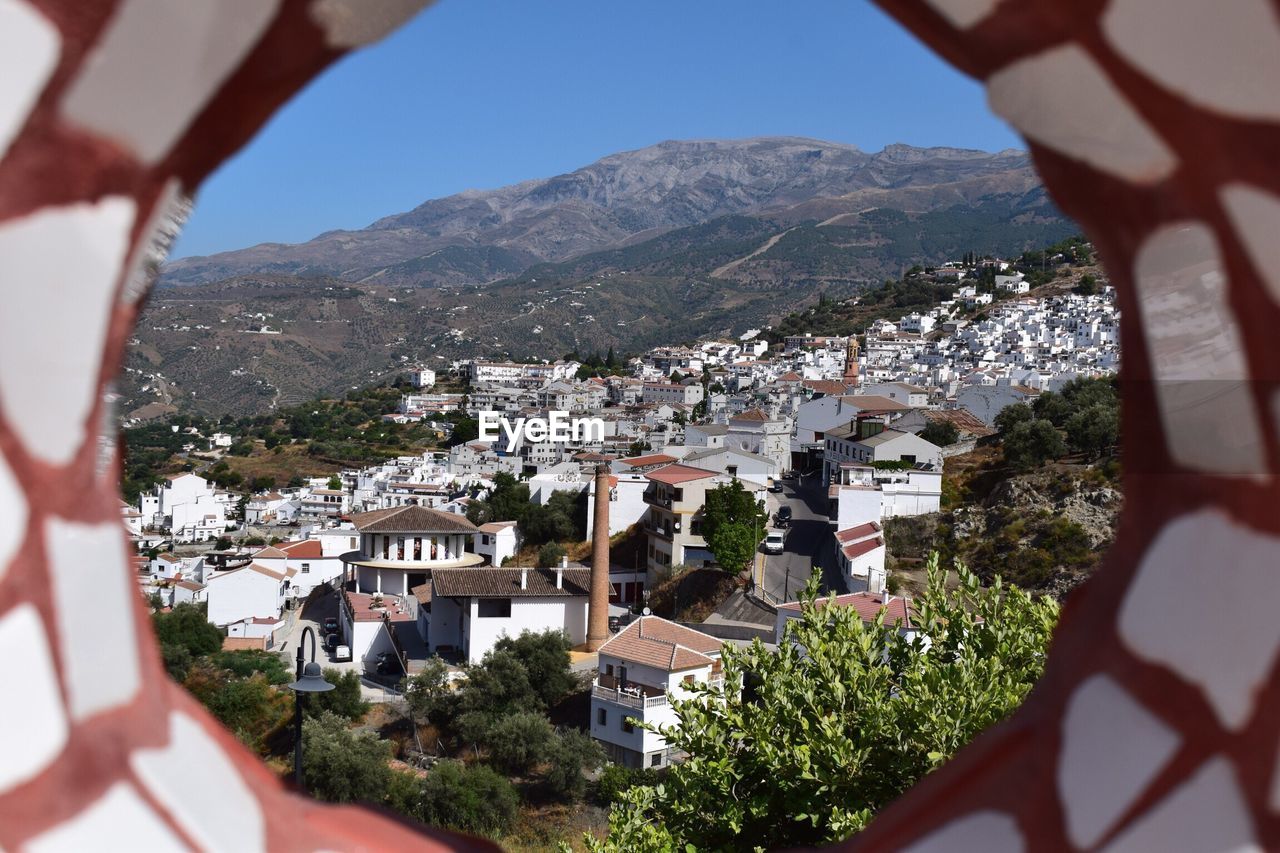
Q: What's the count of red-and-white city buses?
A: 0